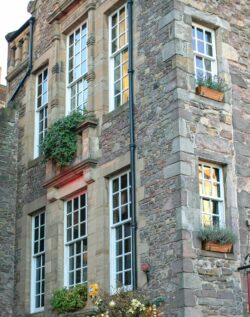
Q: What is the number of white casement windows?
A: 8